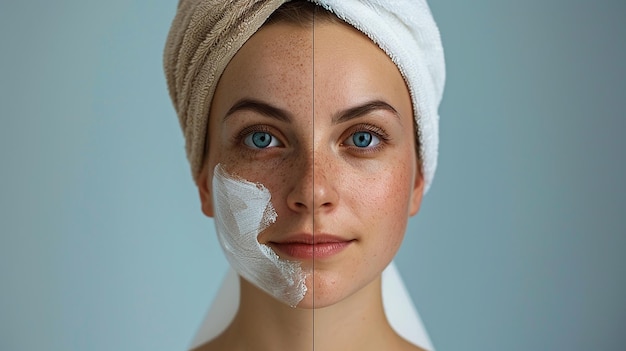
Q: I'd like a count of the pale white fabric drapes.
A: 2